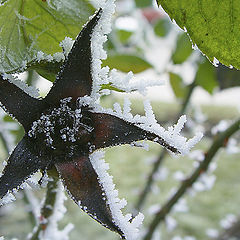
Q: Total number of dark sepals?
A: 5